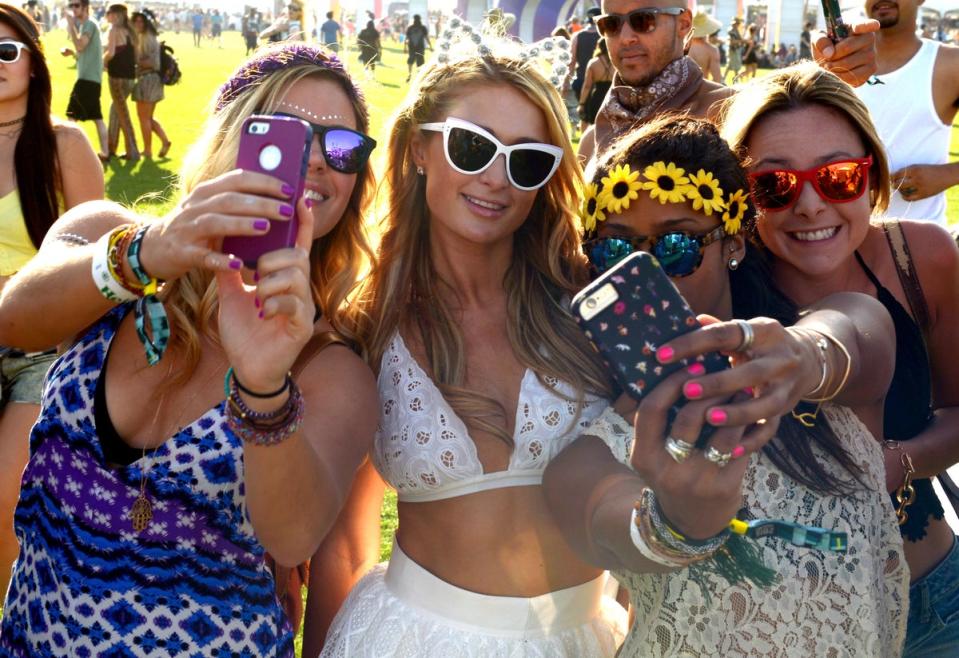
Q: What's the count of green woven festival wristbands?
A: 2